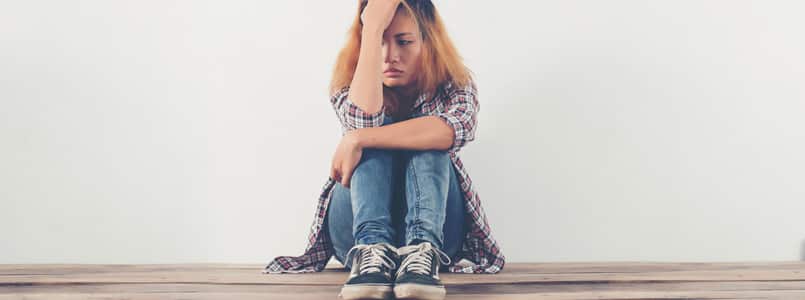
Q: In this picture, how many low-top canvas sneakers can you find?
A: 2